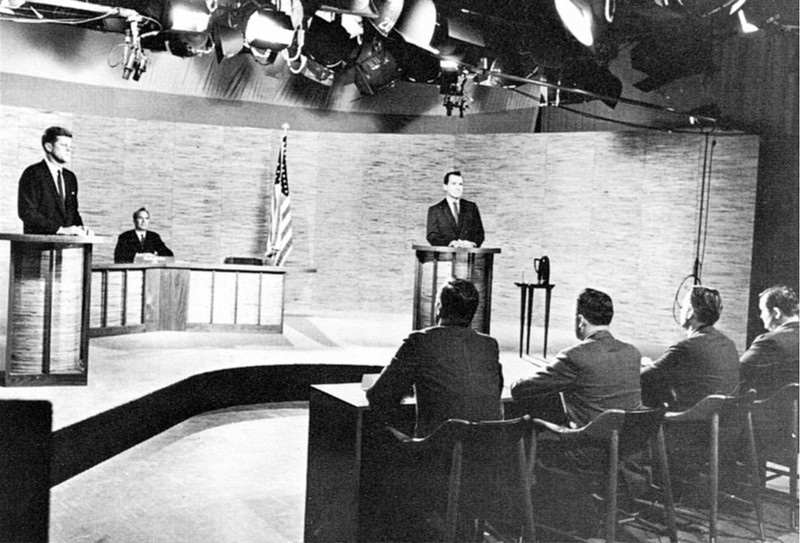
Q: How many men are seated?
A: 5